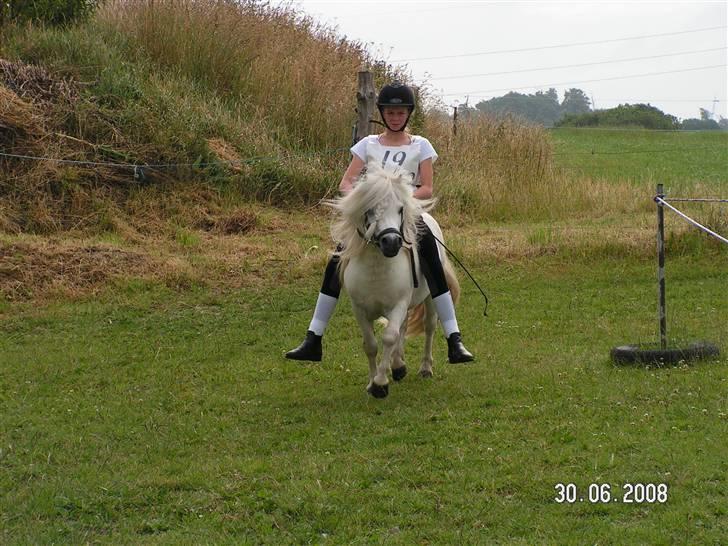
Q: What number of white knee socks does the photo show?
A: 2